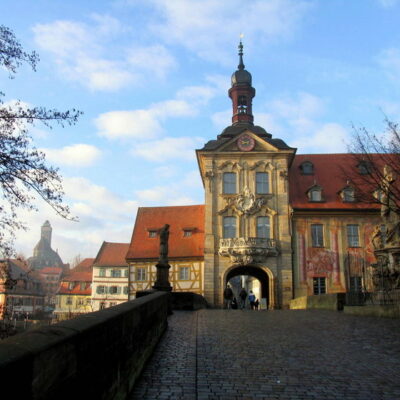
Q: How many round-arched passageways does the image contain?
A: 1